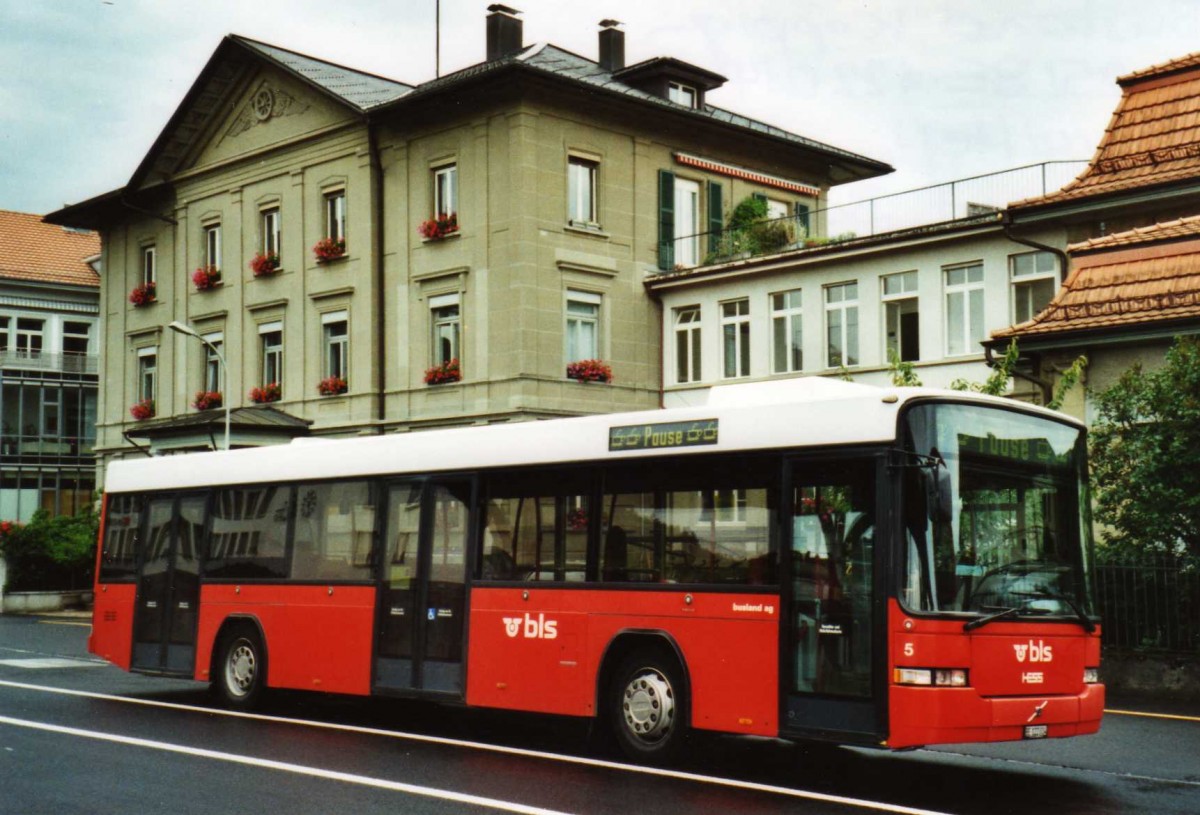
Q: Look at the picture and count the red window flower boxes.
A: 11